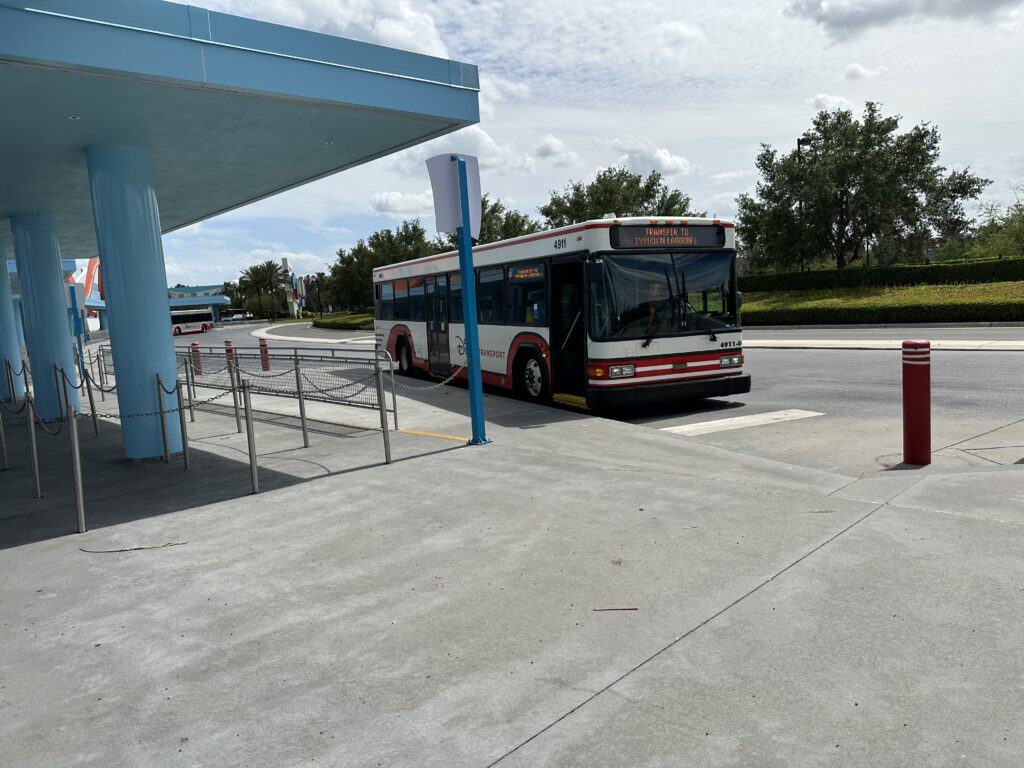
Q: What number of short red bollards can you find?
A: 4